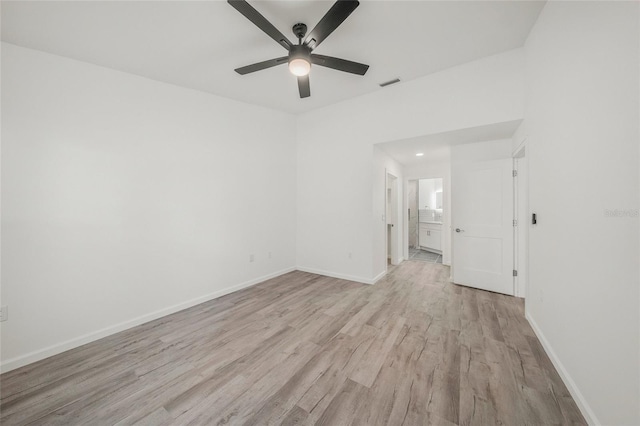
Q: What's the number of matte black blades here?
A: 5